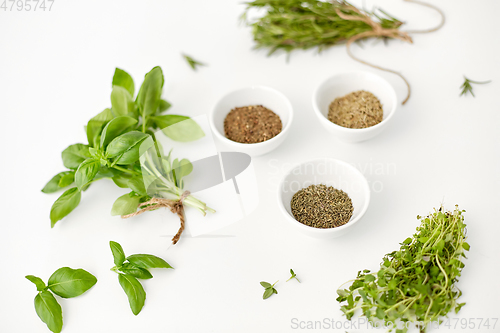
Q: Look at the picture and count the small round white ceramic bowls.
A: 3